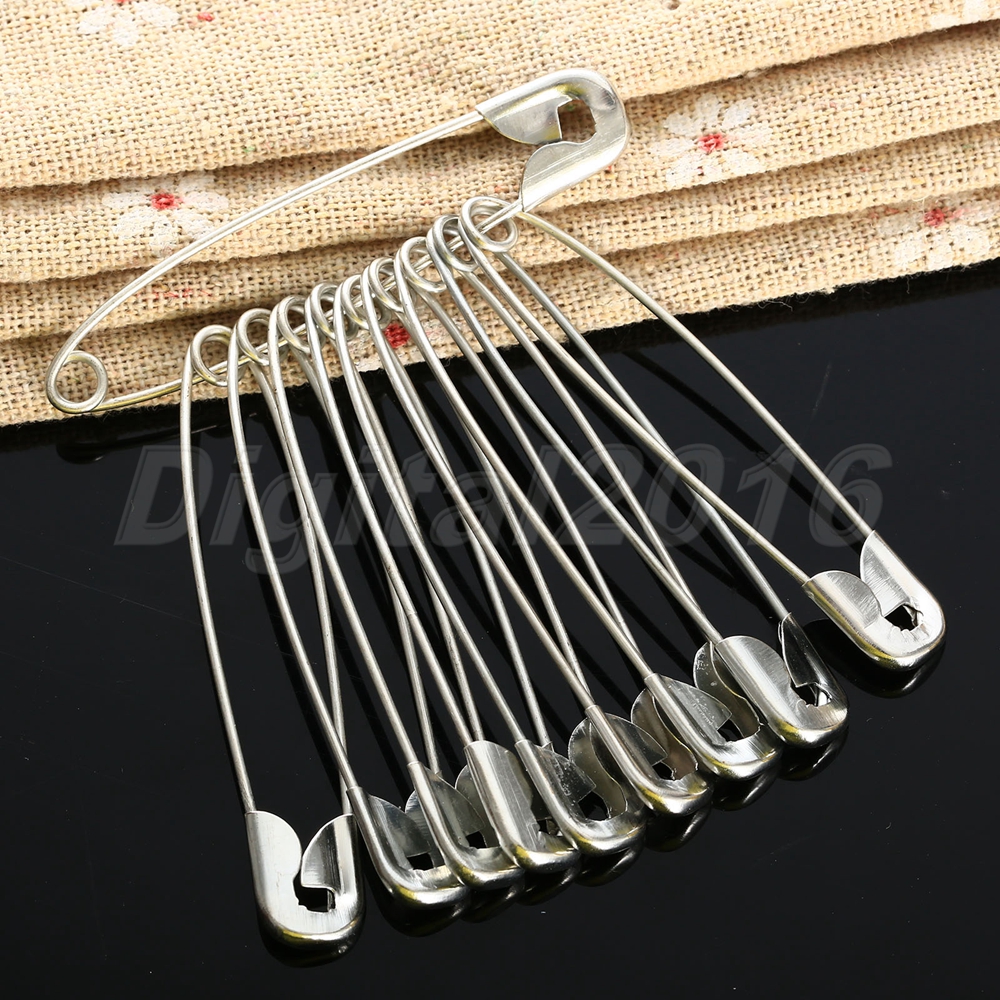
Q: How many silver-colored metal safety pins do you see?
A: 10